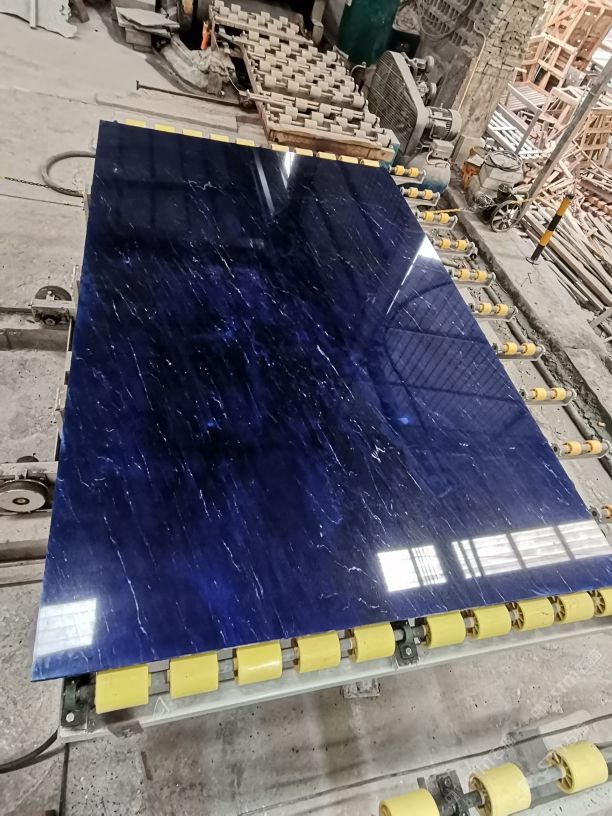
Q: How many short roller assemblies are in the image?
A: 10